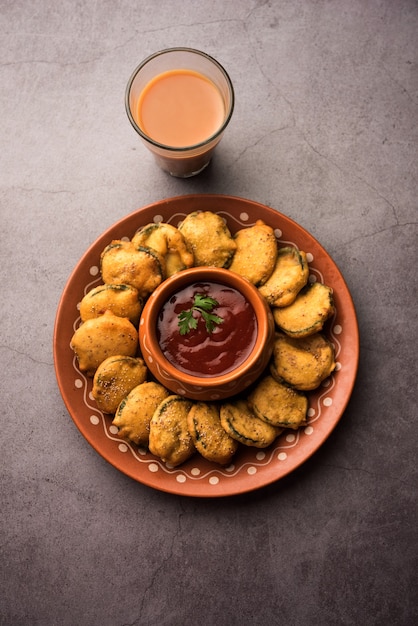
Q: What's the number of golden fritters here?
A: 15